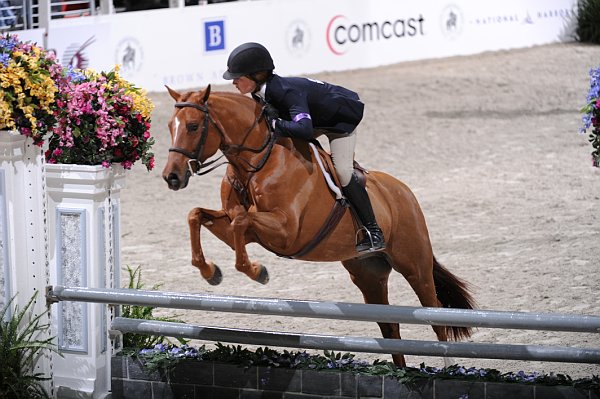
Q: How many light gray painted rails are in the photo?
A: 2